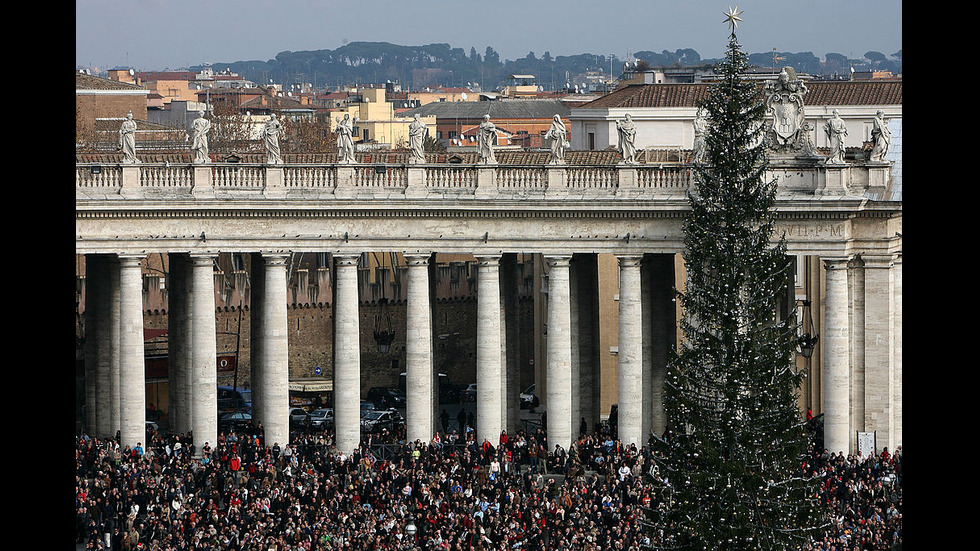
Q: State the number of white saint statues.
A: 11